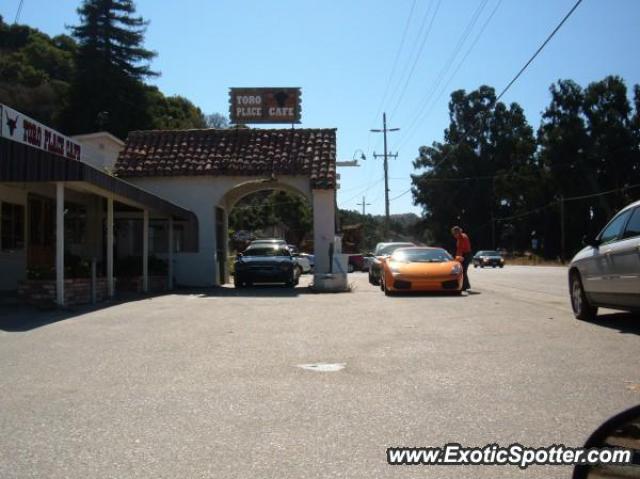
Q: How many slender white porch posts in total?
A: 4